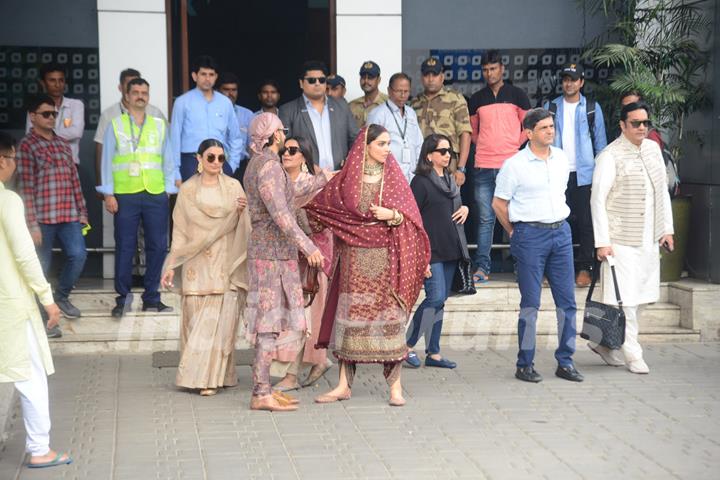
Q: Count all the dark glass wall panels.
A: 2